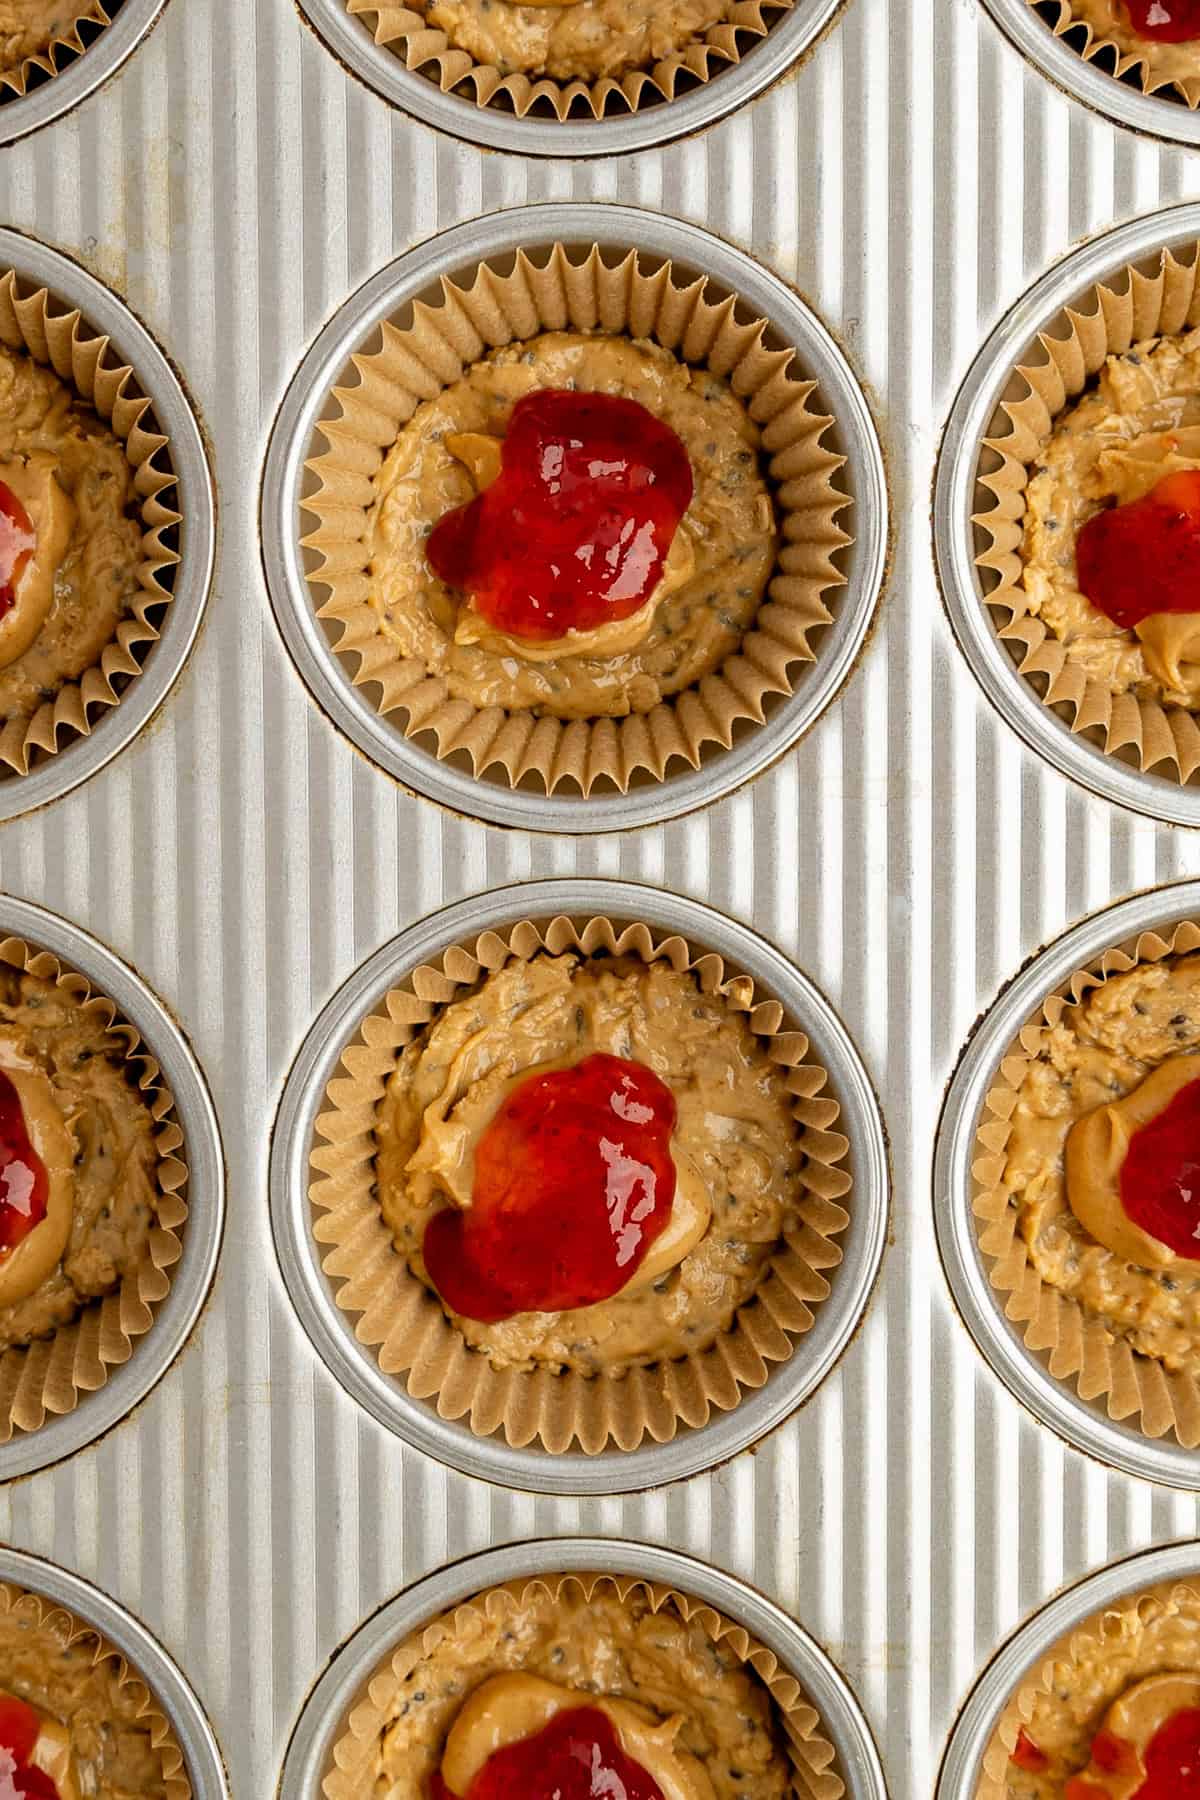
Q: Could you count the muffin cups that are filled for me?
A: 12